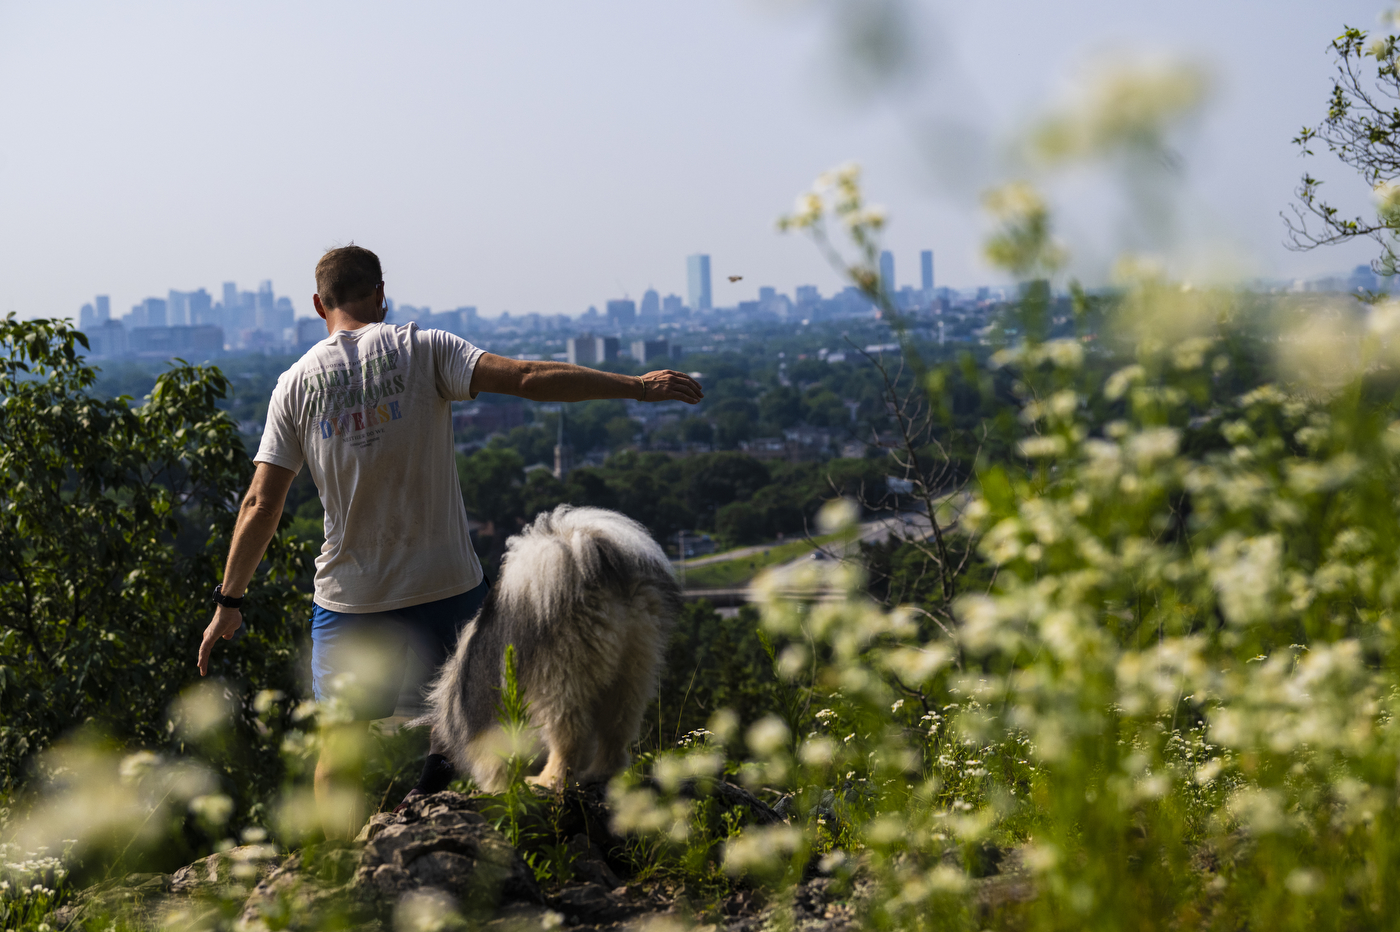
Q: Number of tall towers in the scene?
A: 3